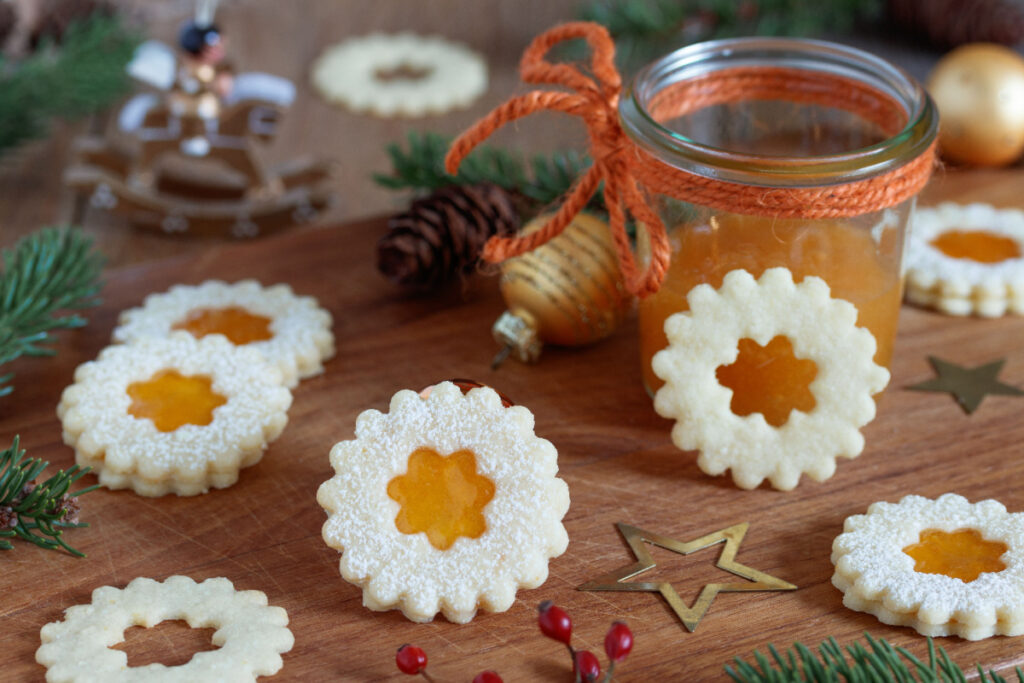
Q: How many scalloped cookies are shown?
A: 8